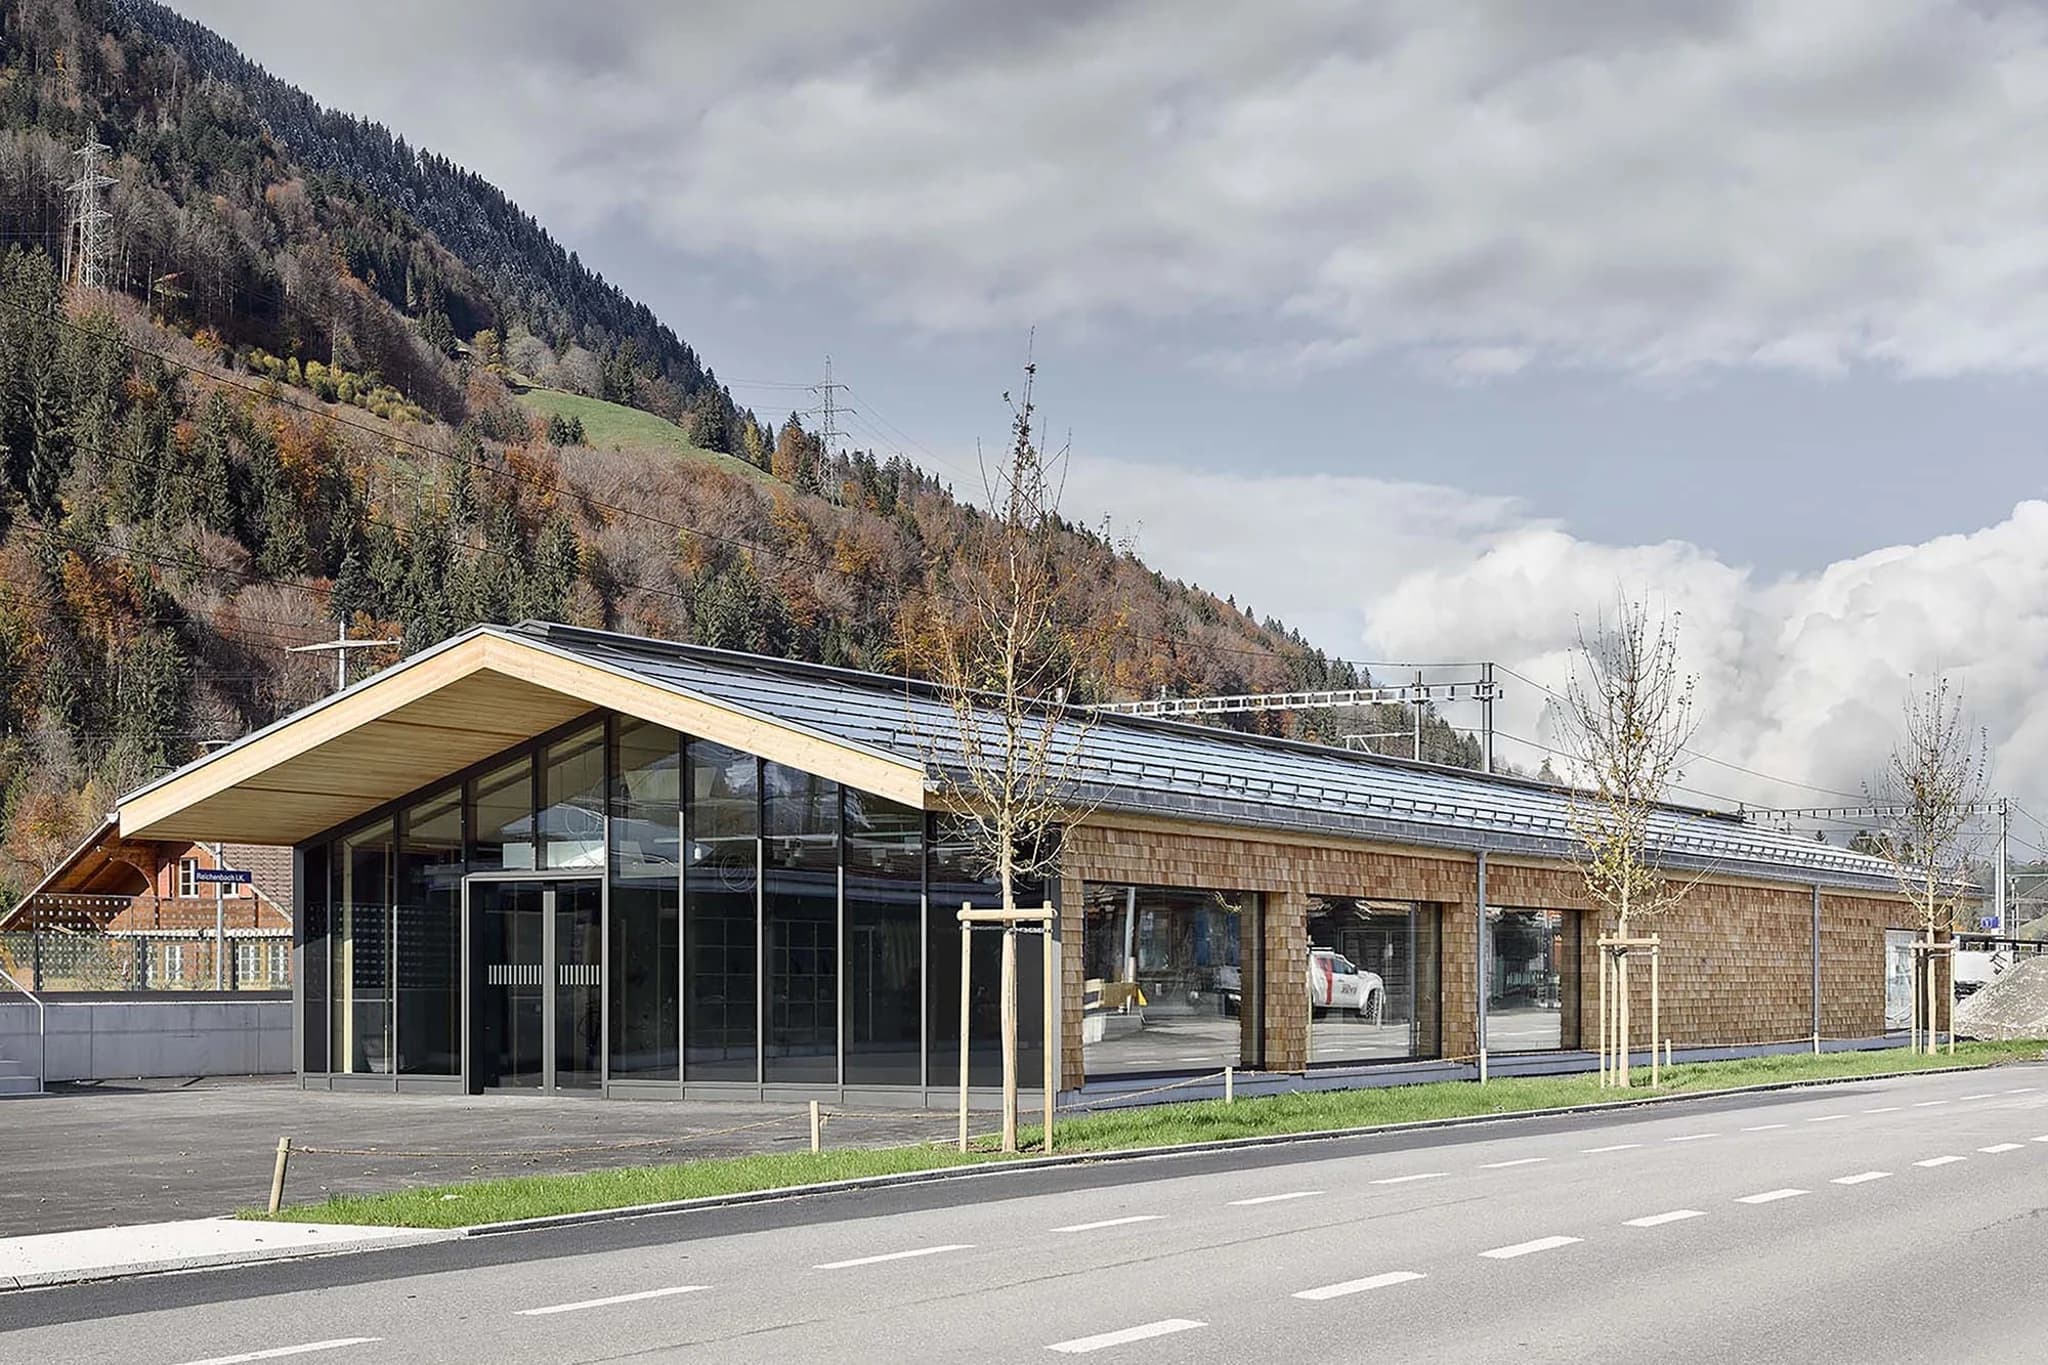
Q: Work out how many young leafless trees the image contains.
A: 3